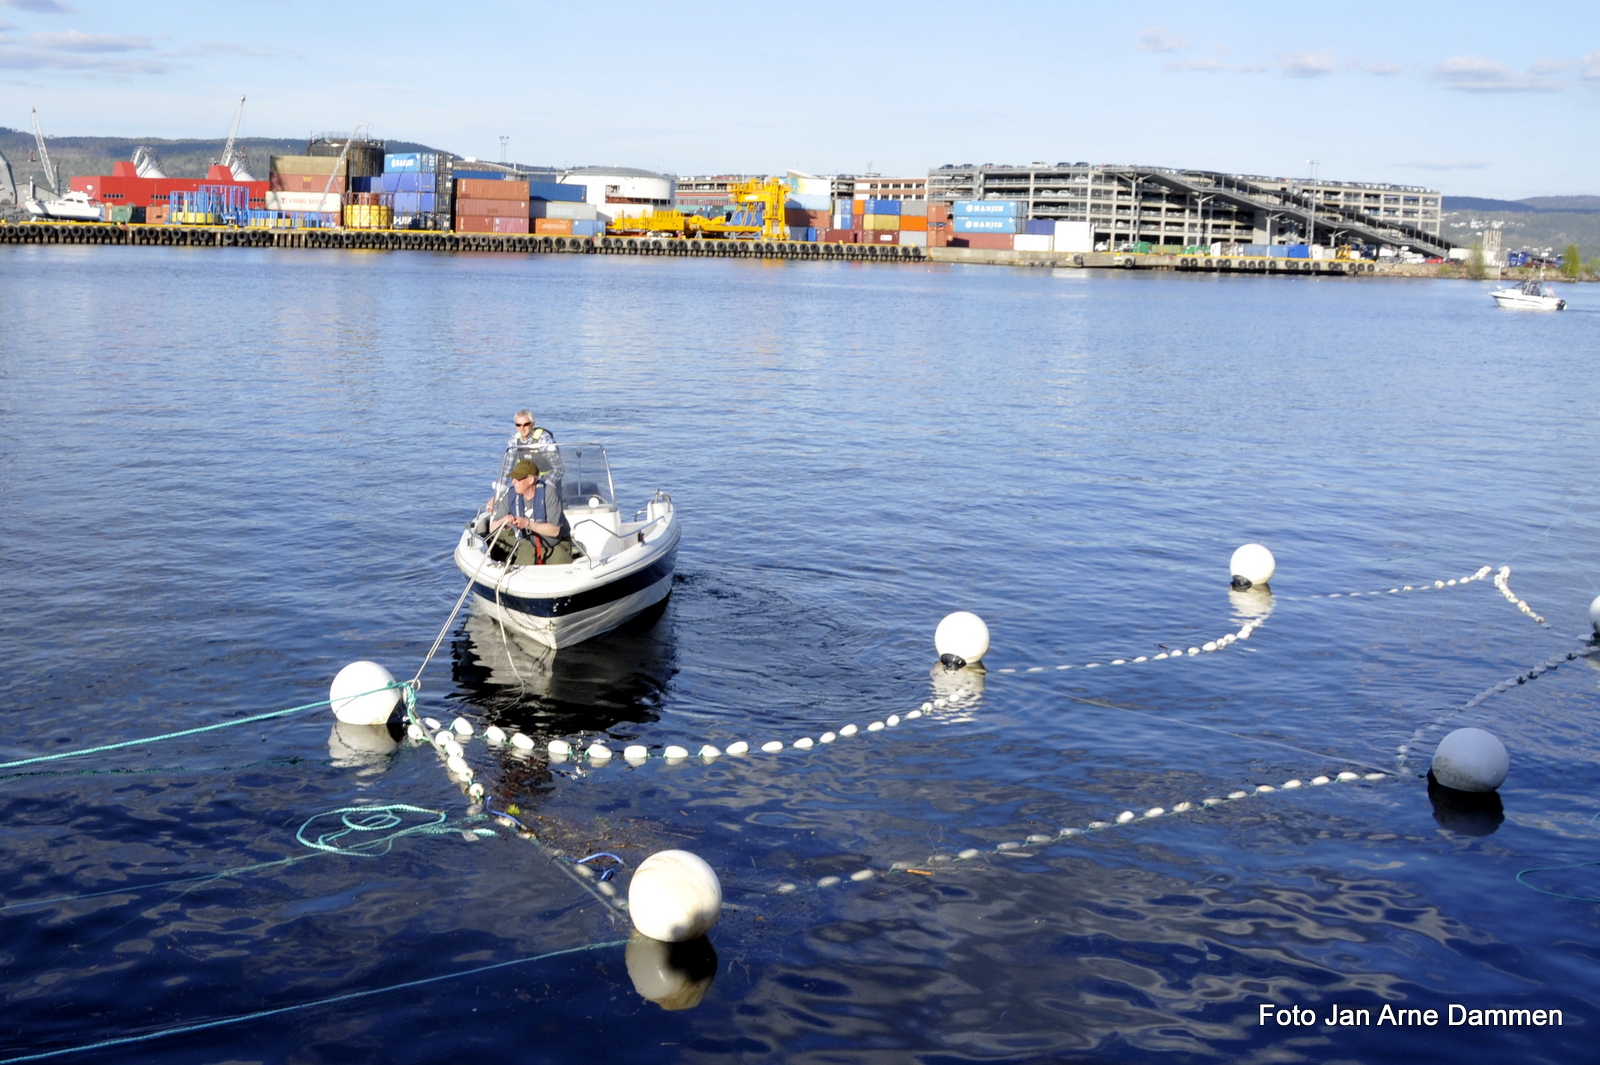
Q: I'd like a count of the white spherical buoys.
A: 6